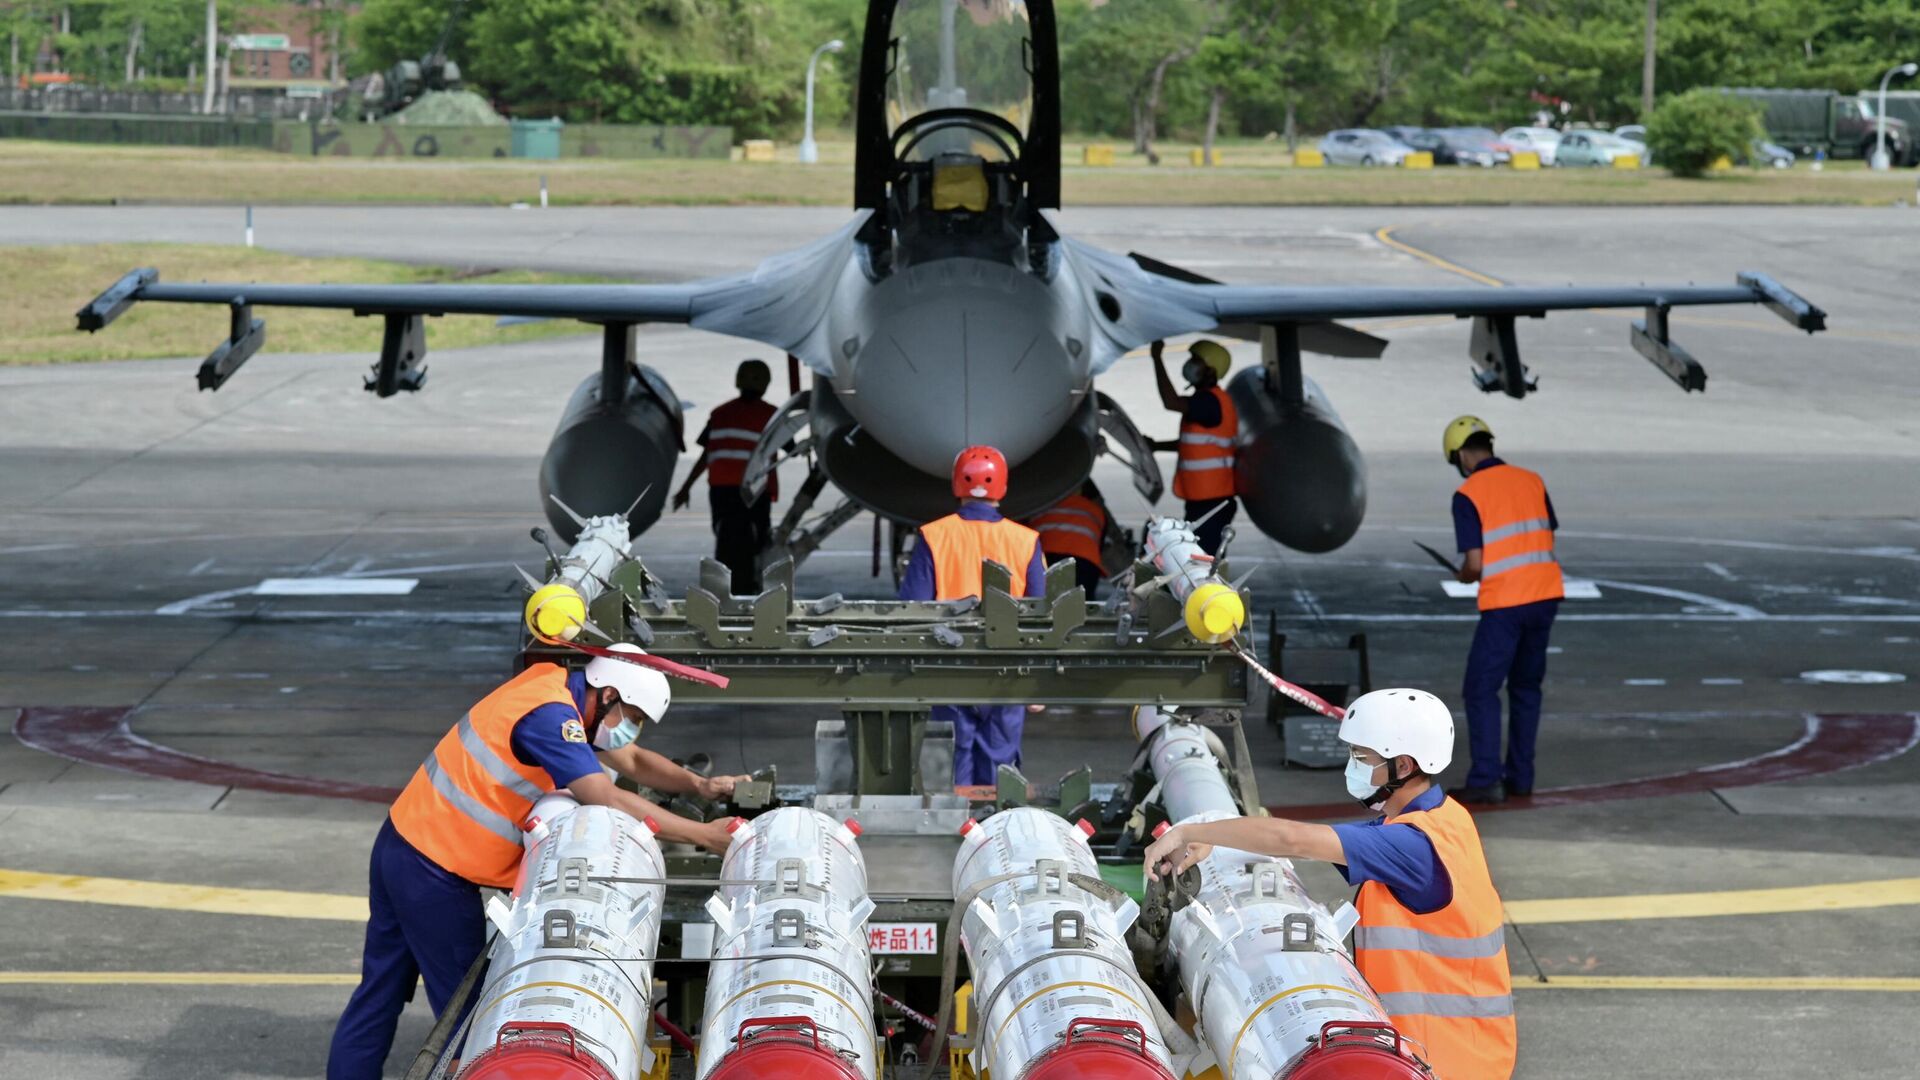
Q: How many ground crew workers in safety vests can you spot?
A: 7